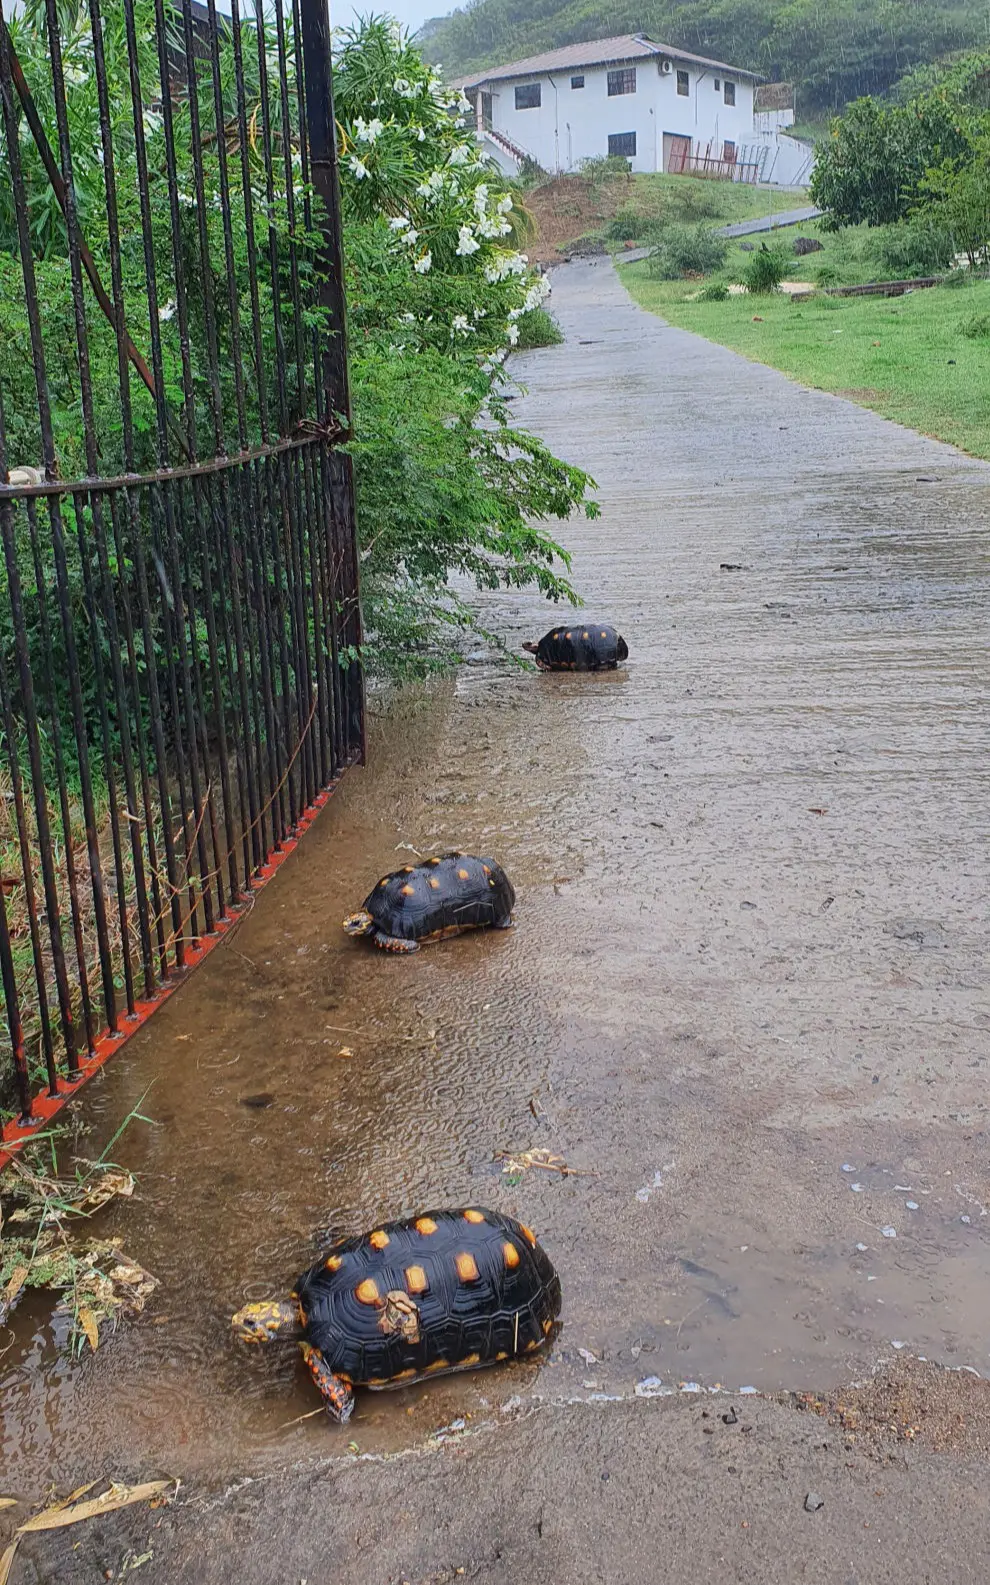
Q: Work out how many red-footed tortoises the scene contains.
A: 3